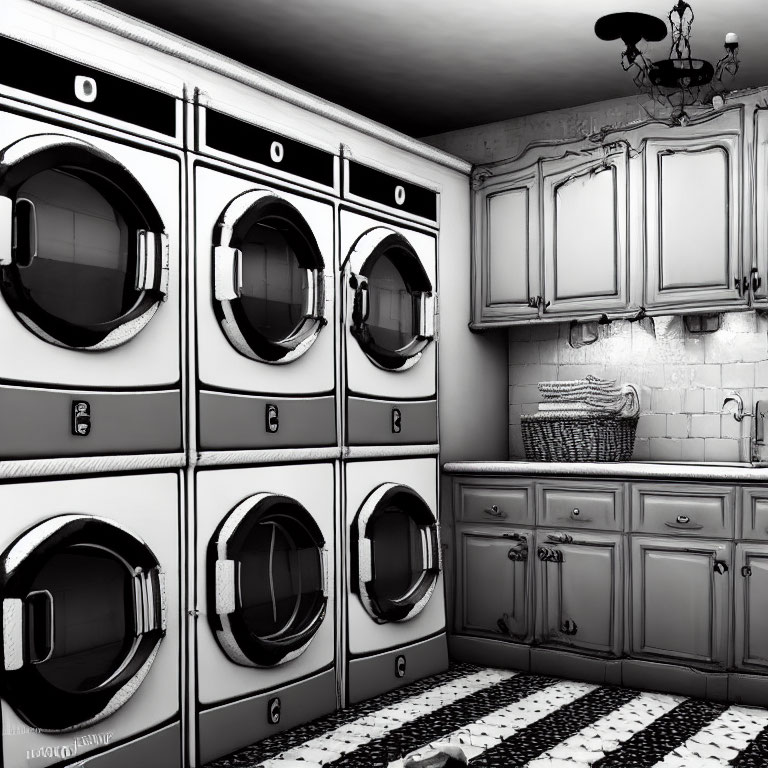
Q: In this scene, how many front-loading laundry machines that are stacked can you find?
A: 6